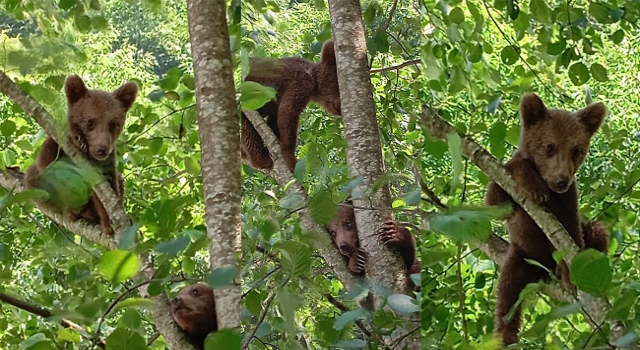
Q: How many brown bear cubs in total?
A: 5